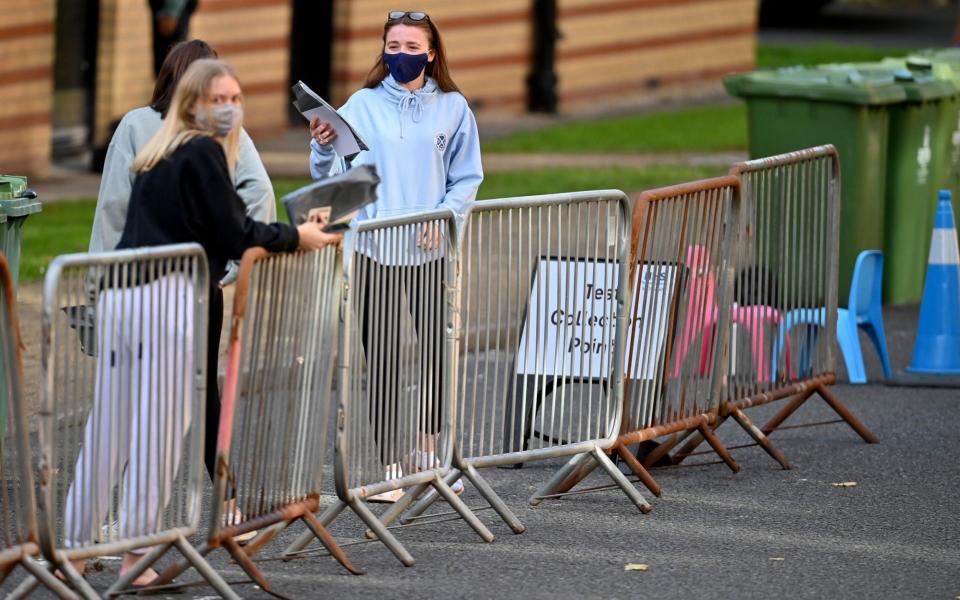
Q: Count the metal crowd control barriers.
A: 7